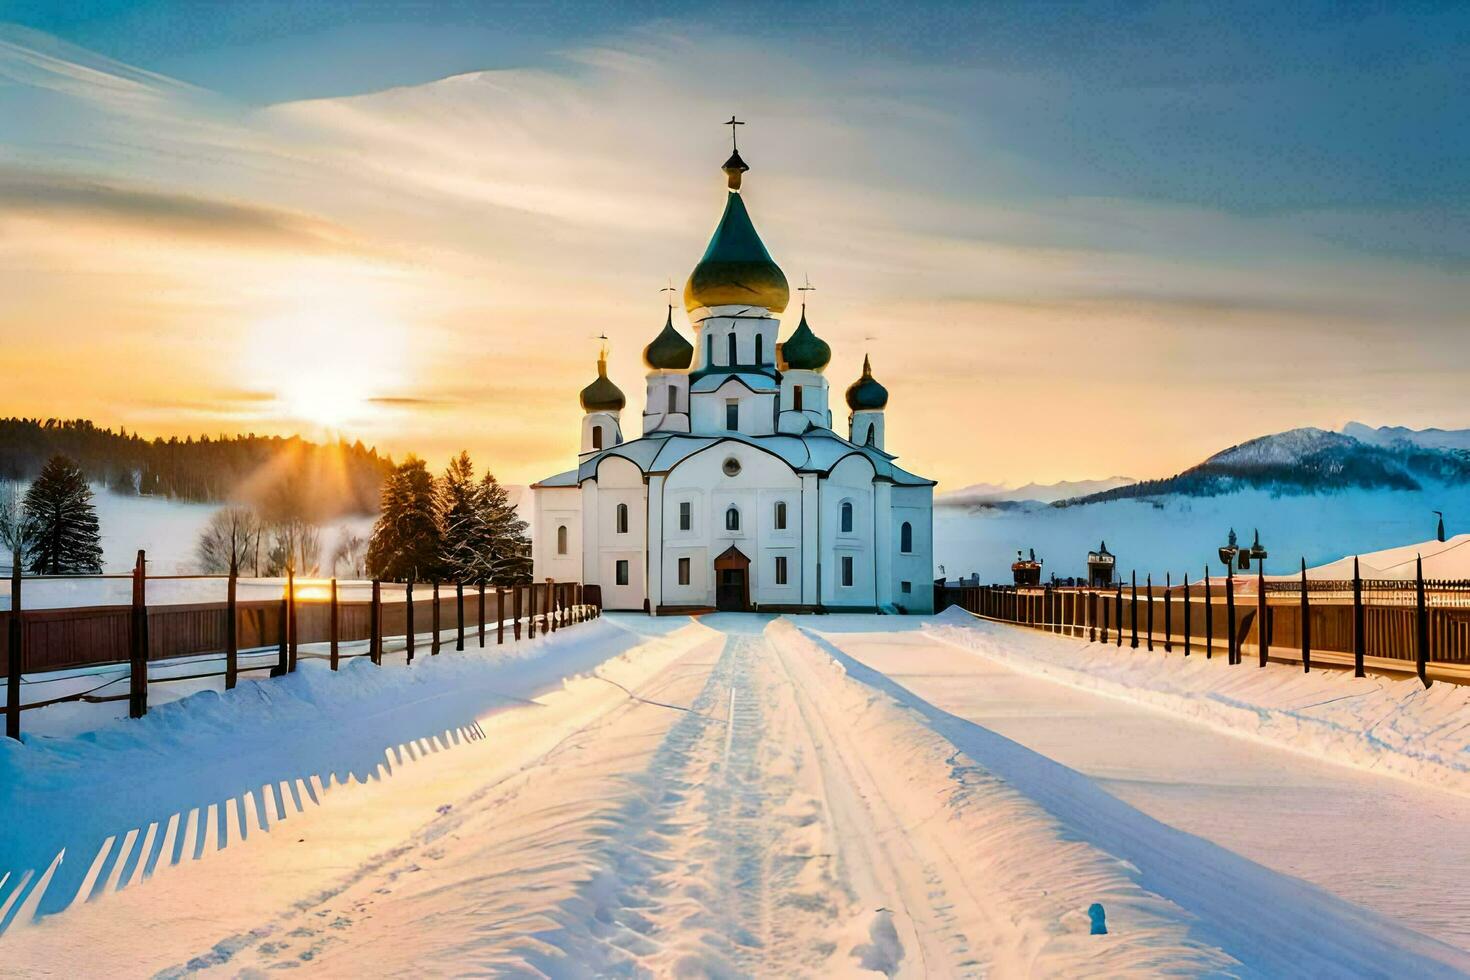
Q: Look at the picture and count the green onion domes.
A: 5